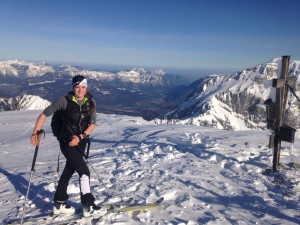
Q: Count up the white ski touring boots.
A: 2